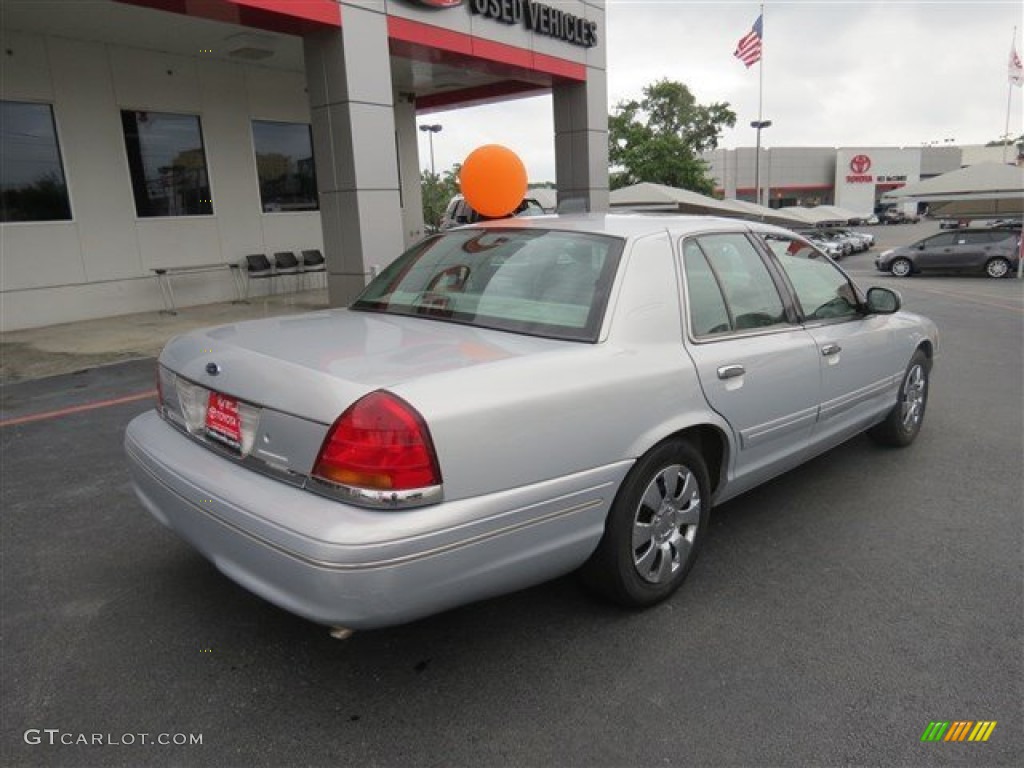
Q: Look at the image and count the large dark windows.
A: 3